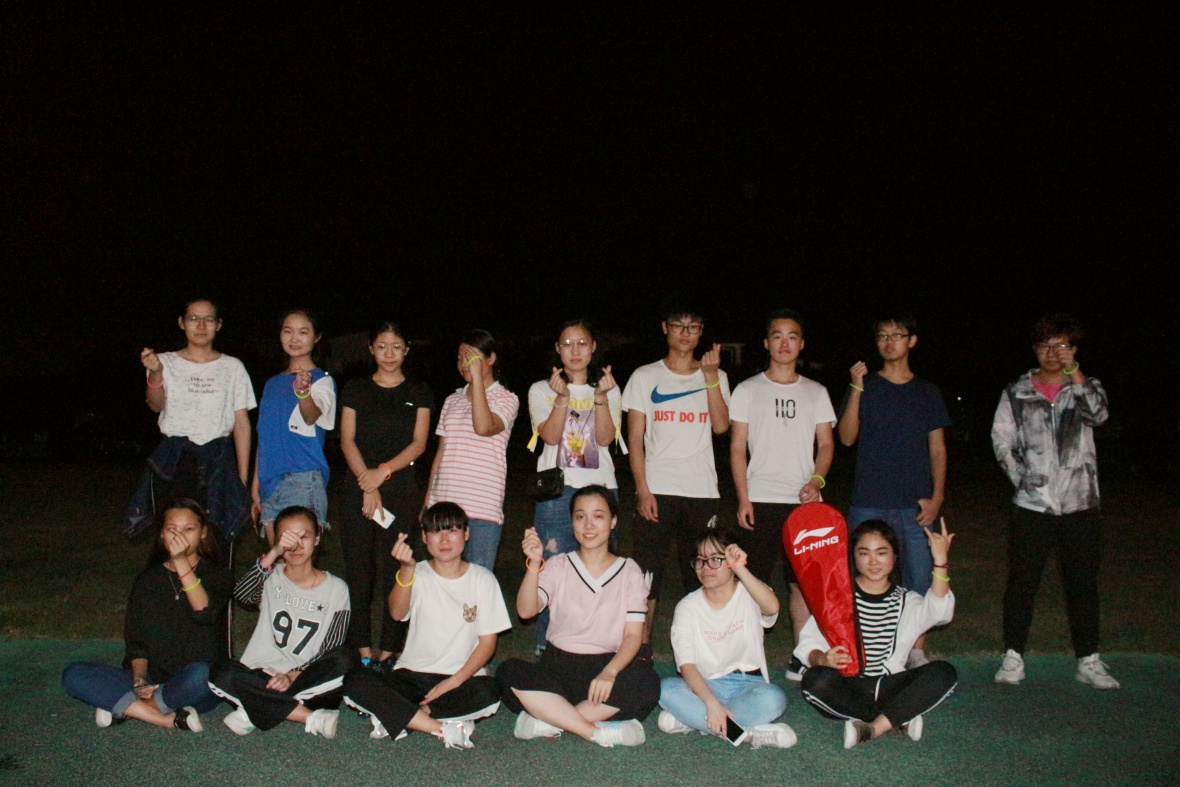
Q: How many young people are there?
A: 15